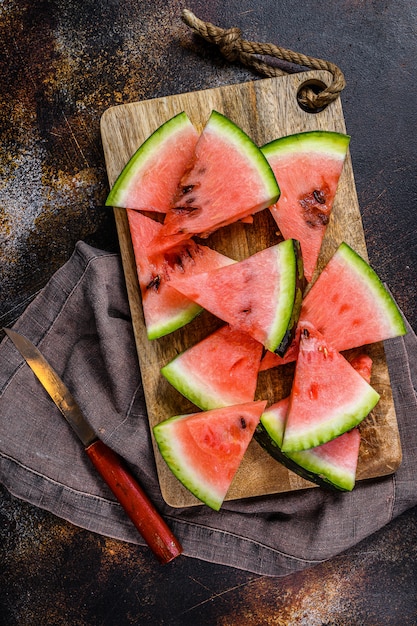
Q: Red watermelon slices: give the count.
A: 10